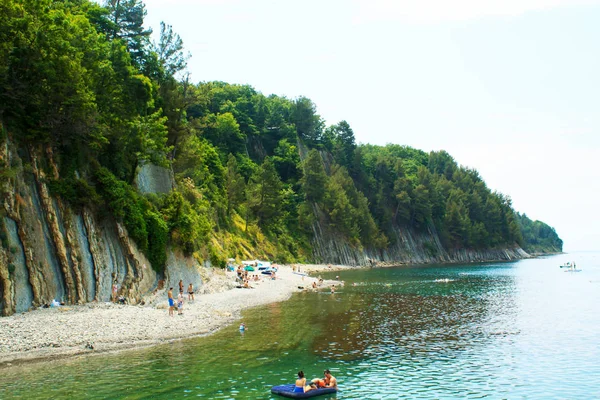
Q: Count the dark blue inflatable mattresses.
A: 1